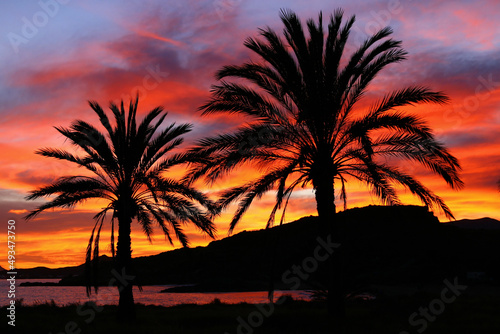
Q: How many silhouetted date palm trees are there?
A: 2